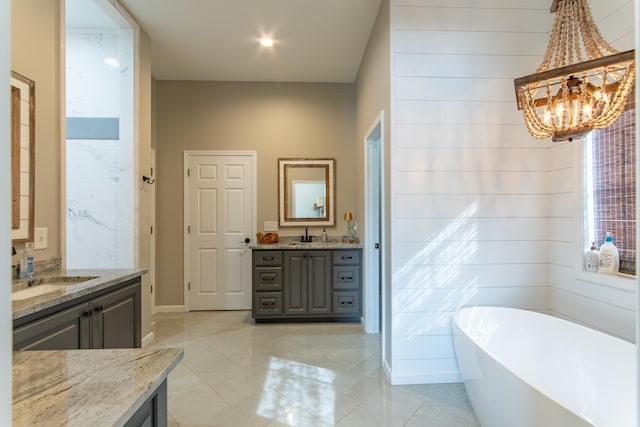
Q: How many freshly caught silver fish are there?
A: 0